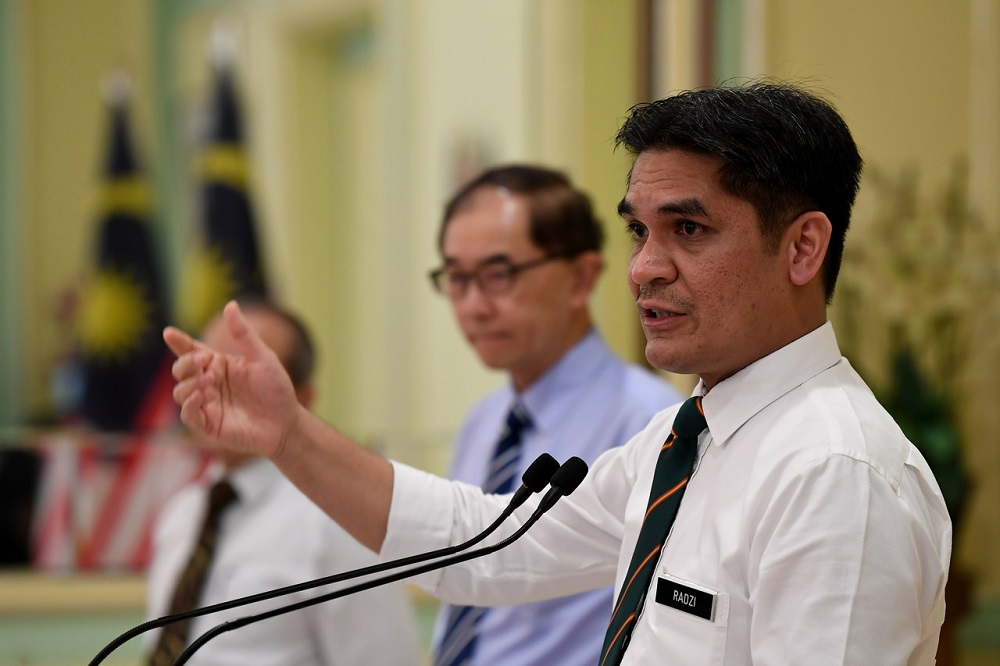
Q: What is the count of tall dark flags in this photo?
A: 2